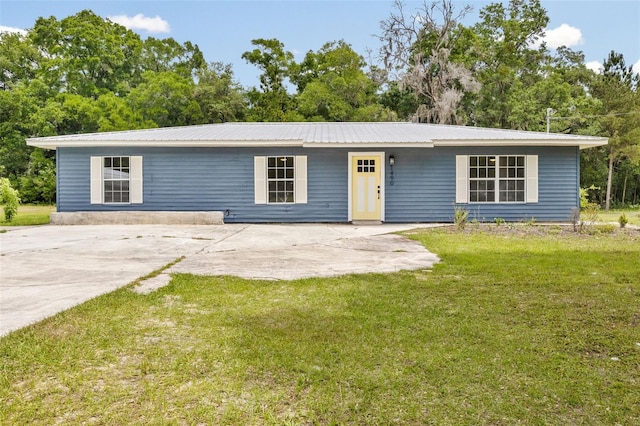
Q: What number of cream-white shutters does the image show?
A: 6